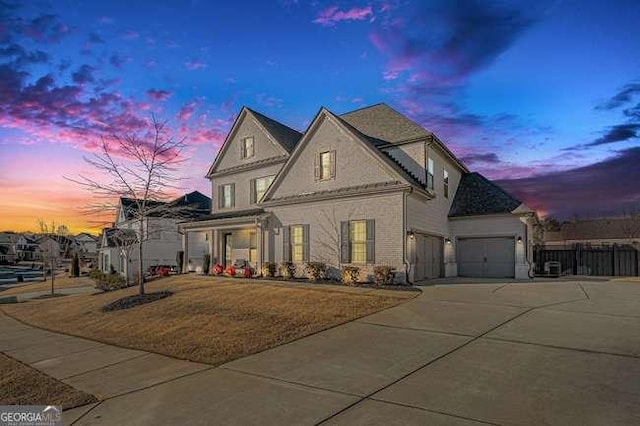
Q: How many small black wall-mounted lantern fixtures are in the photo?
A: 3